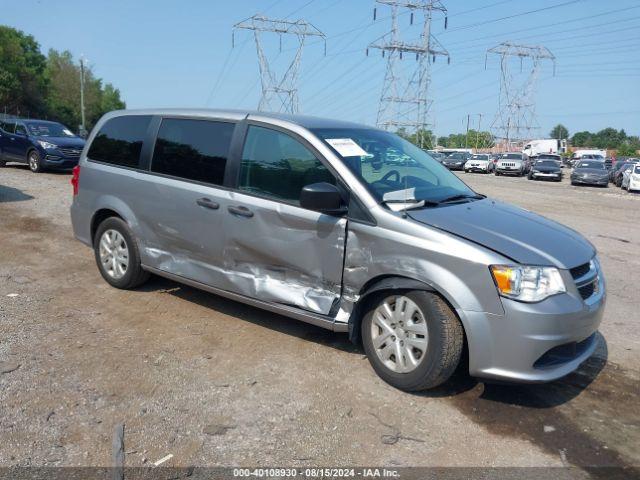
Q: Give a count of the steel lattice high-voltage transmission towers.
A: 3